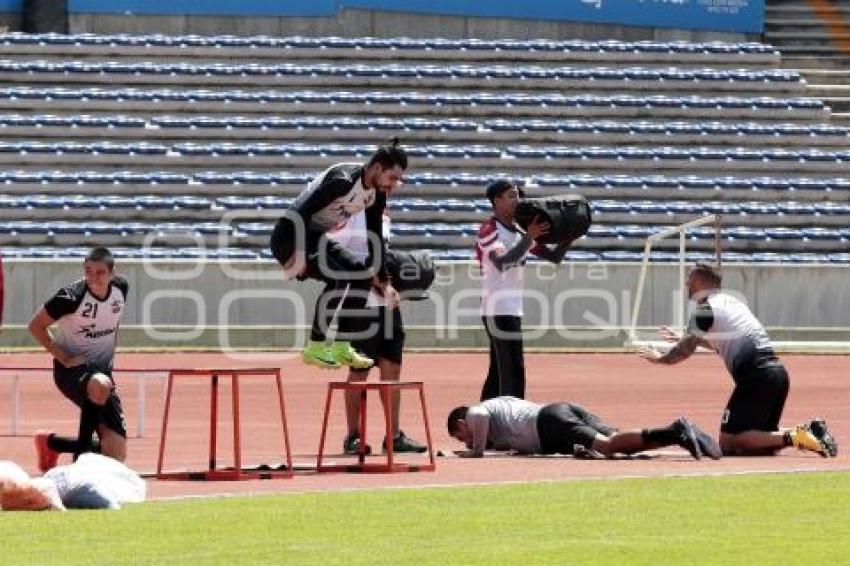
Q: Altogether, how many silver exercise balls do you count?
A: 0